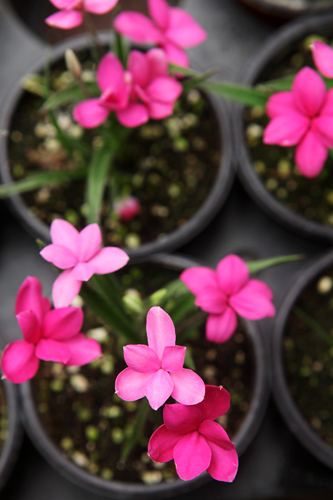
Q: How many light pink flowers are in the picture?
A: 2